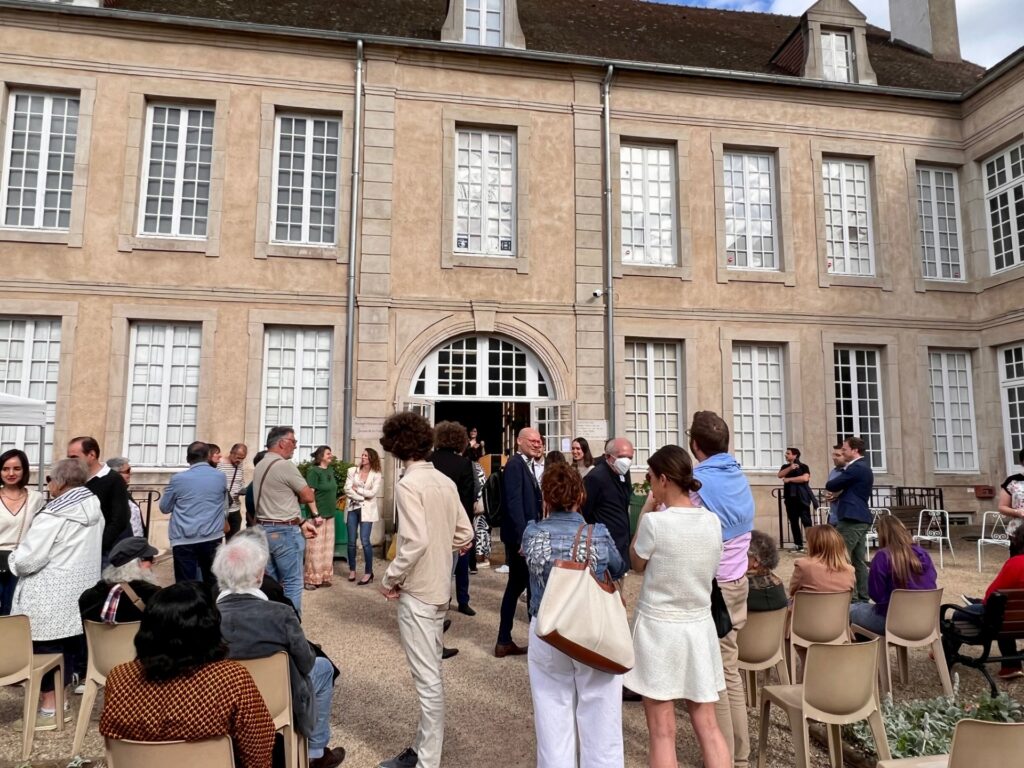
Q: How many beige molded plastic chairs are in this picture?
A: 9